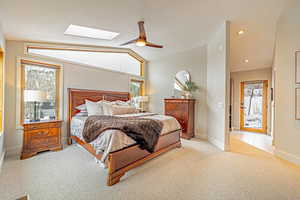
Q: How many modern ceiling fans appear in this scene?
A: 1